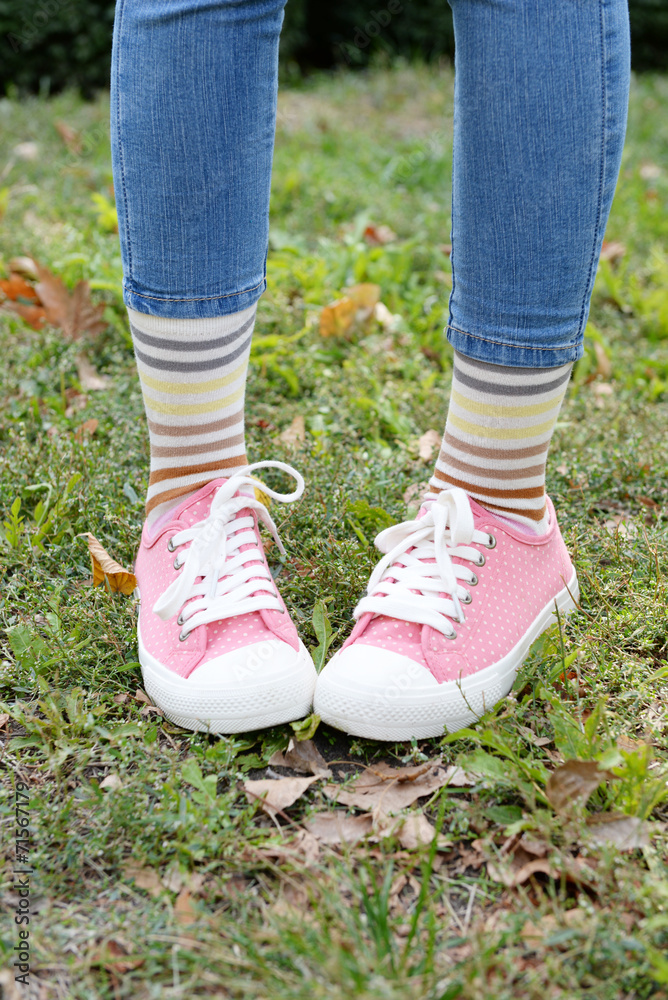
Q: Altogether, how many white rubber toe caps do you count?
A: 2